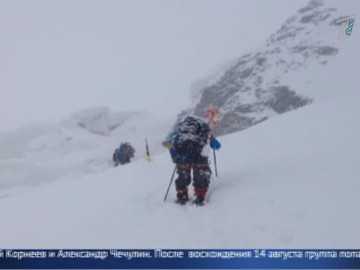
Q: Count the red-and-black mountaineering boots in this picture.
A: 2